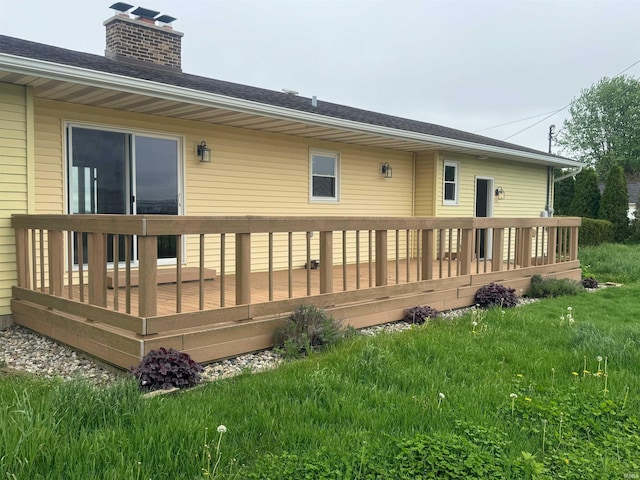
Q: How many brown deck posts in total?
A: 13